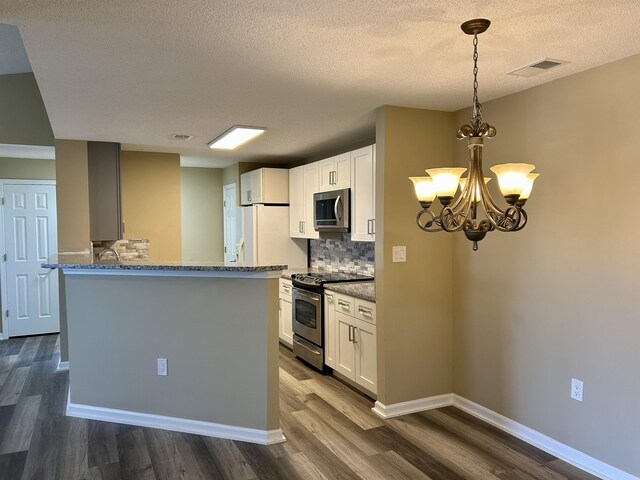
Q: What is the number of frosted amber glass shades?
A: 5